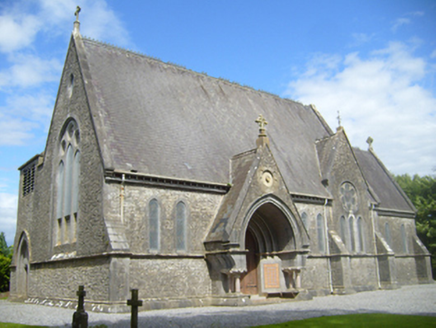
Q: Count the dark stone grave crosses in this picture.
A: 2